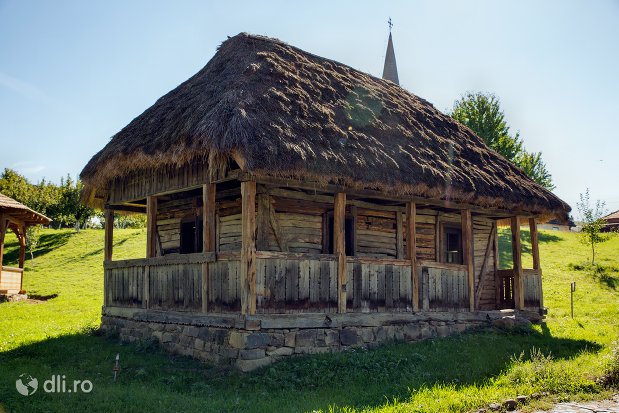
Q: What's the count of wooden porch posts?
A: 9